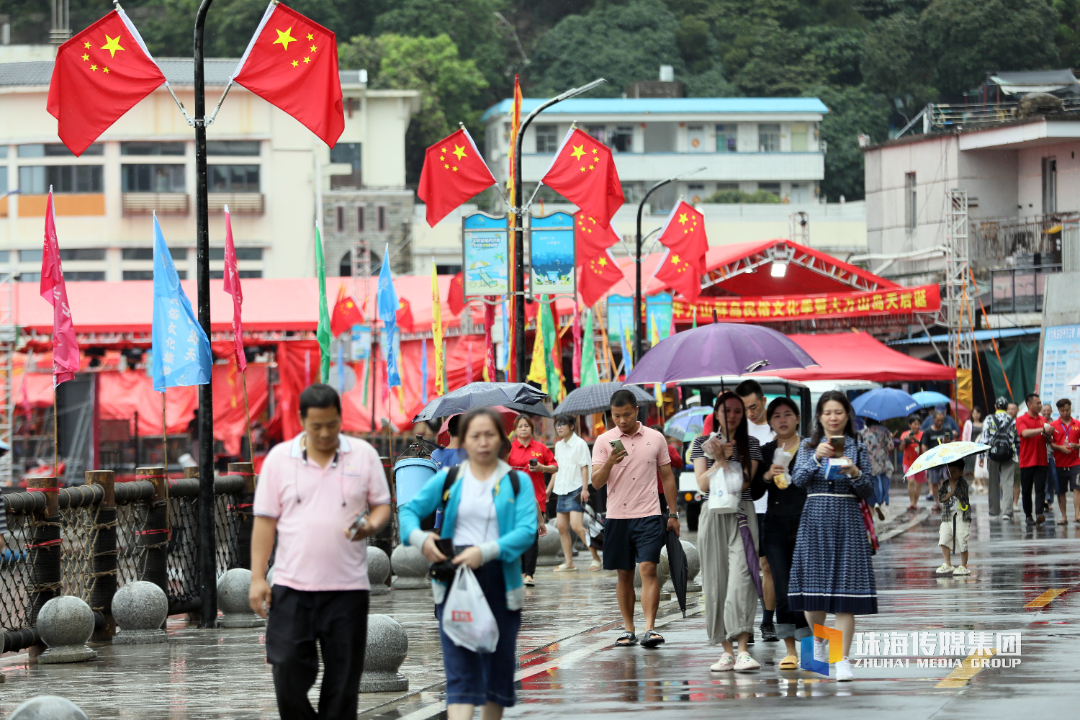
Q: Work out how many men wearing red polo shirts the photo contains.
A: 2